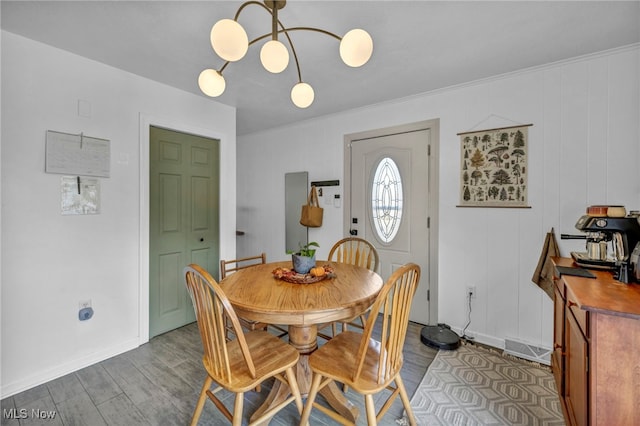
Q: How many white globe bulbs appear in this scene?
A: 5